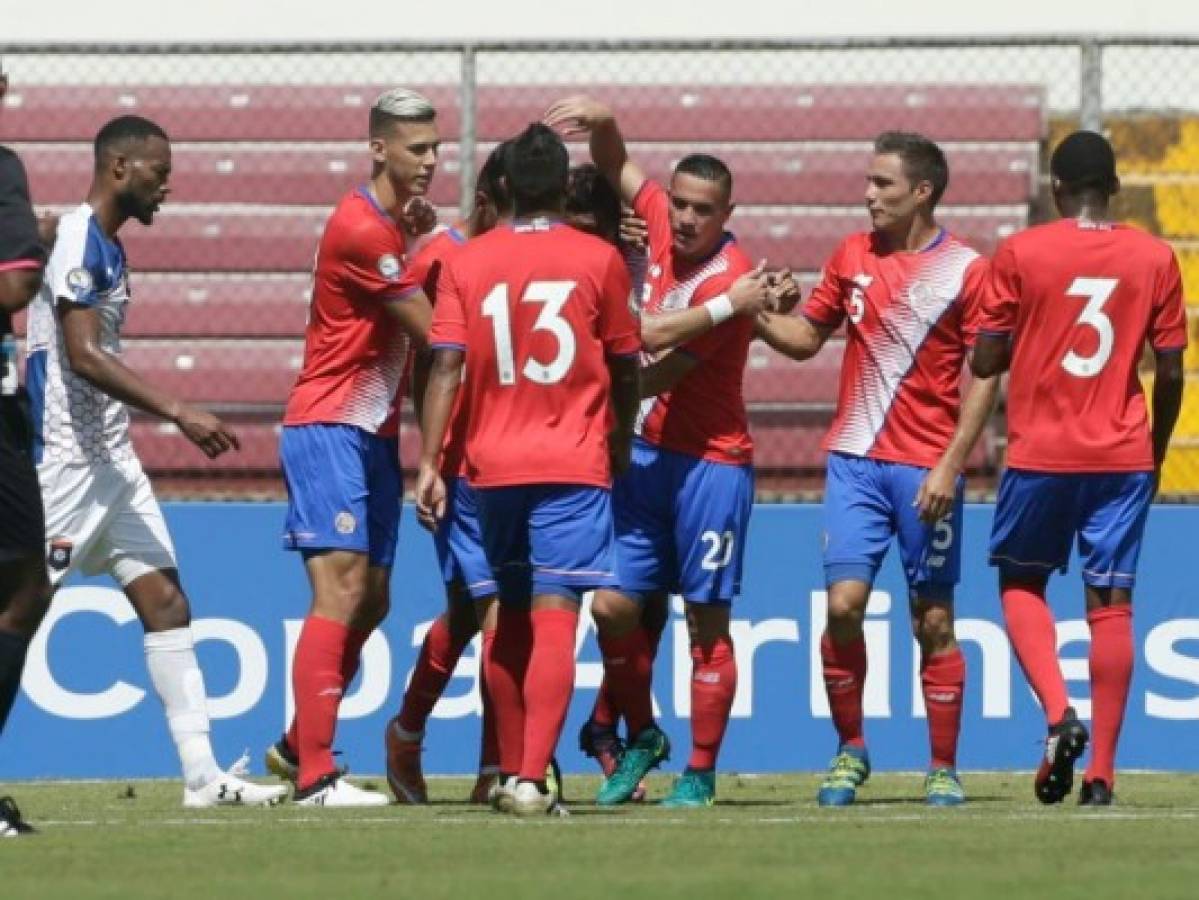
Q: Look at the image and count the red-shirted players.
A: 7